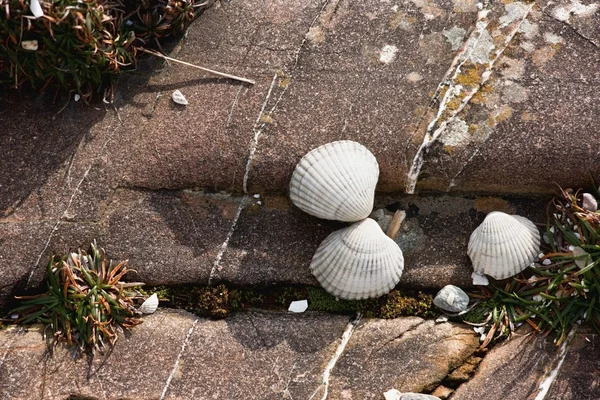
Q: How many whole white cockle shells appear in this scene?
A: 3